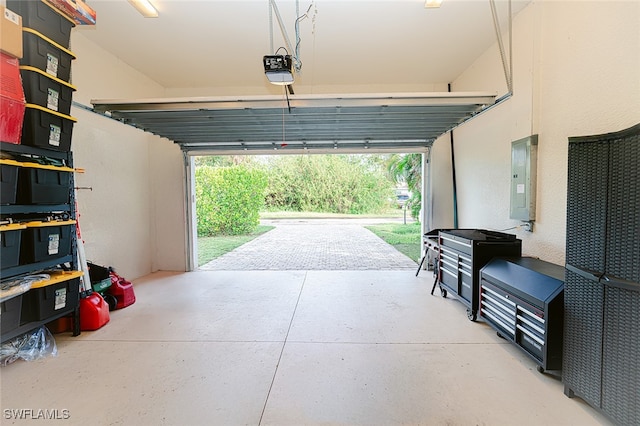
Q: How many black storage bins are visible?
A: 10